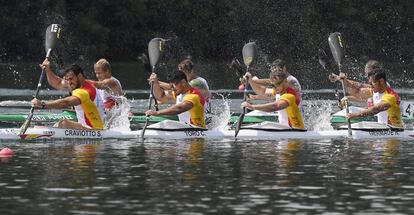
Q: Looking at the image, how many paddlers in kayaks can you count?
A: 8